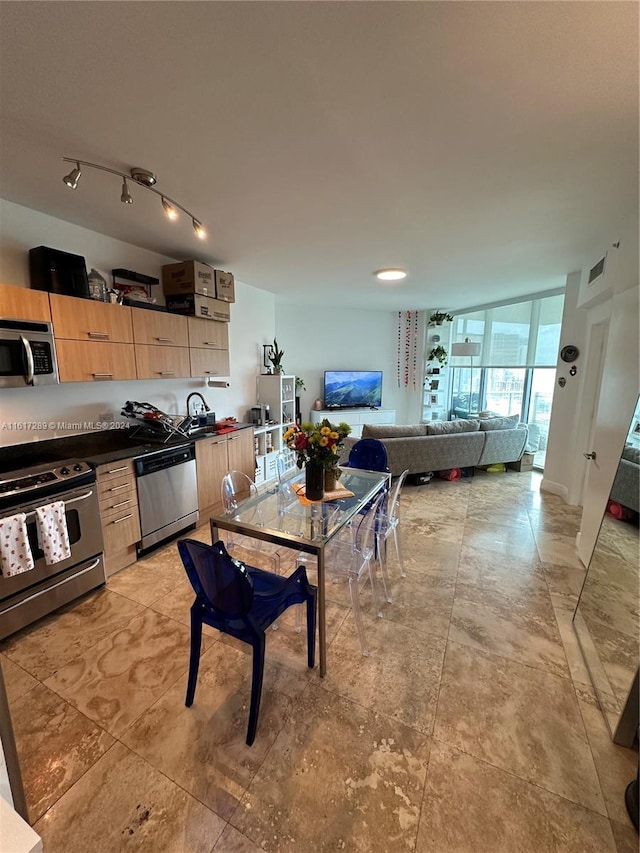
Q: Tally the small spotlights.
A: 4